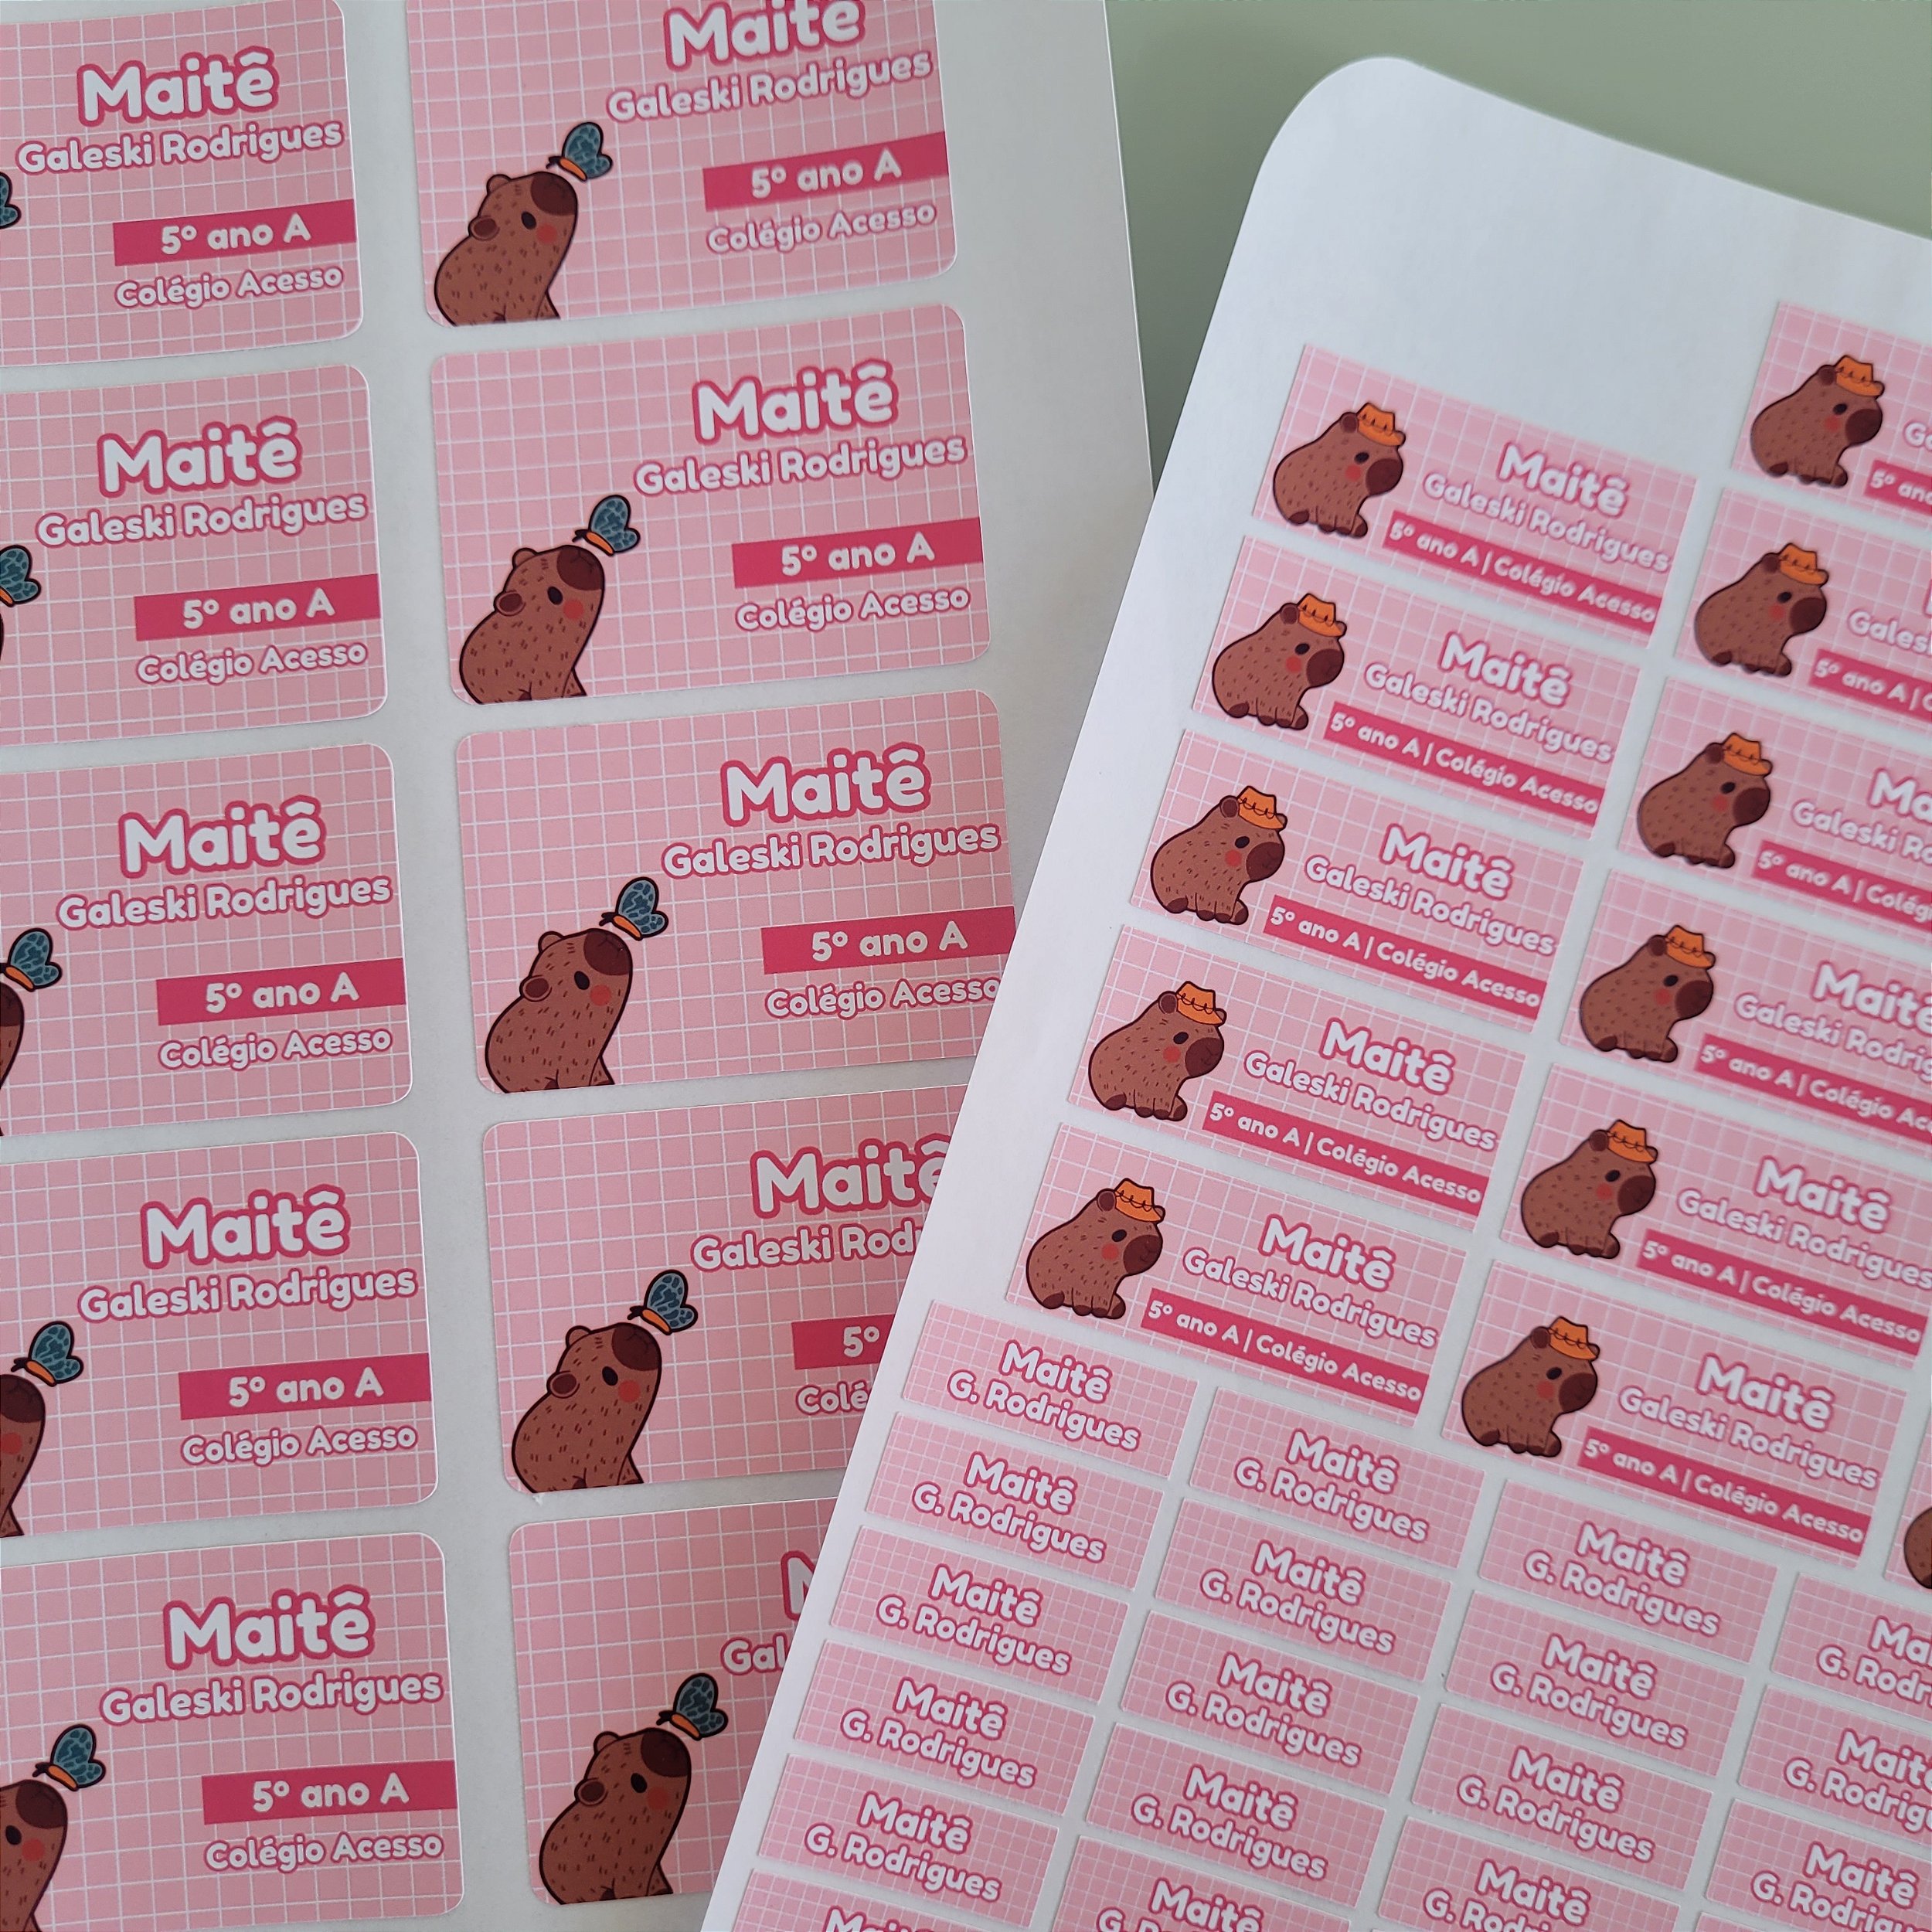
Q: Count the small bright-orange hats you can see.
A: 11